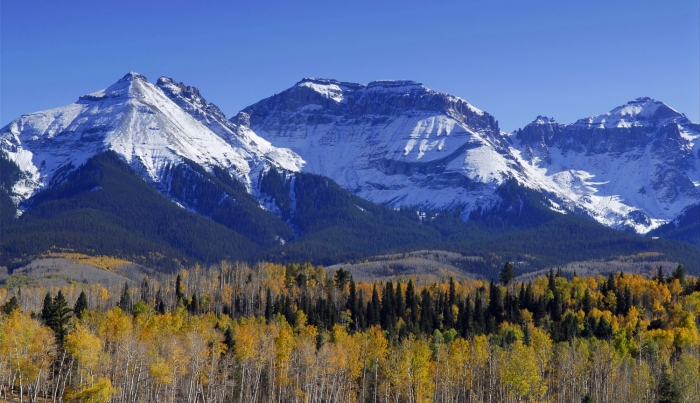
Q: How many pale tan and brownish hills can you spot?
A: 3